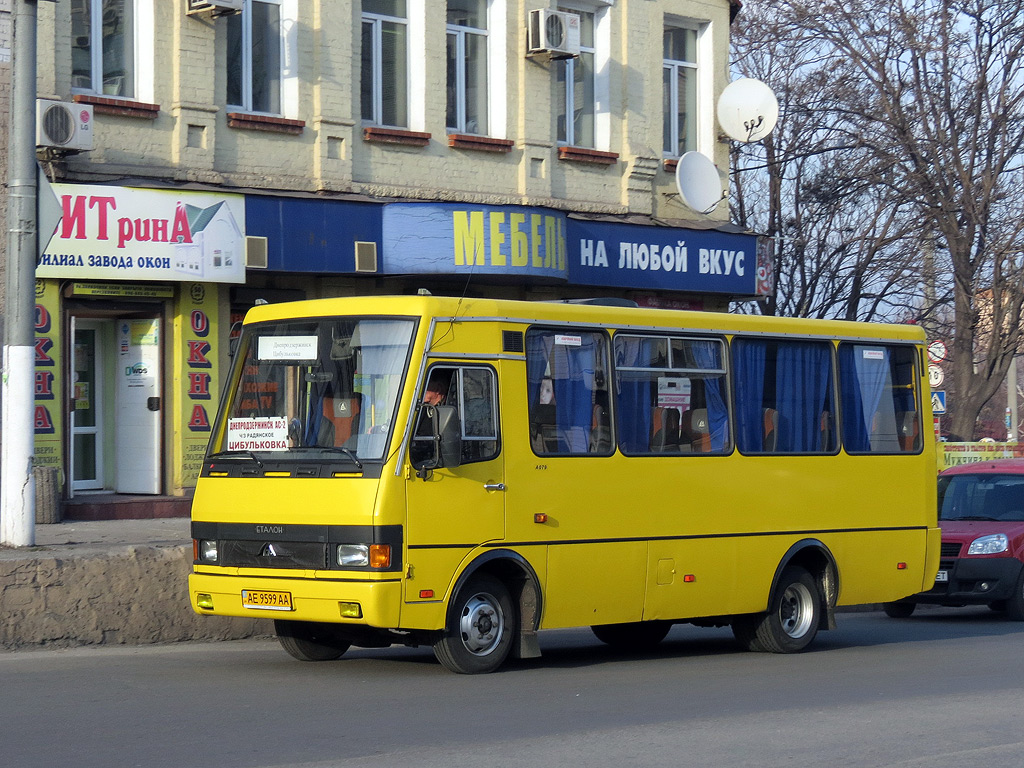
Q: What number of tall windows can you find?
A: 6